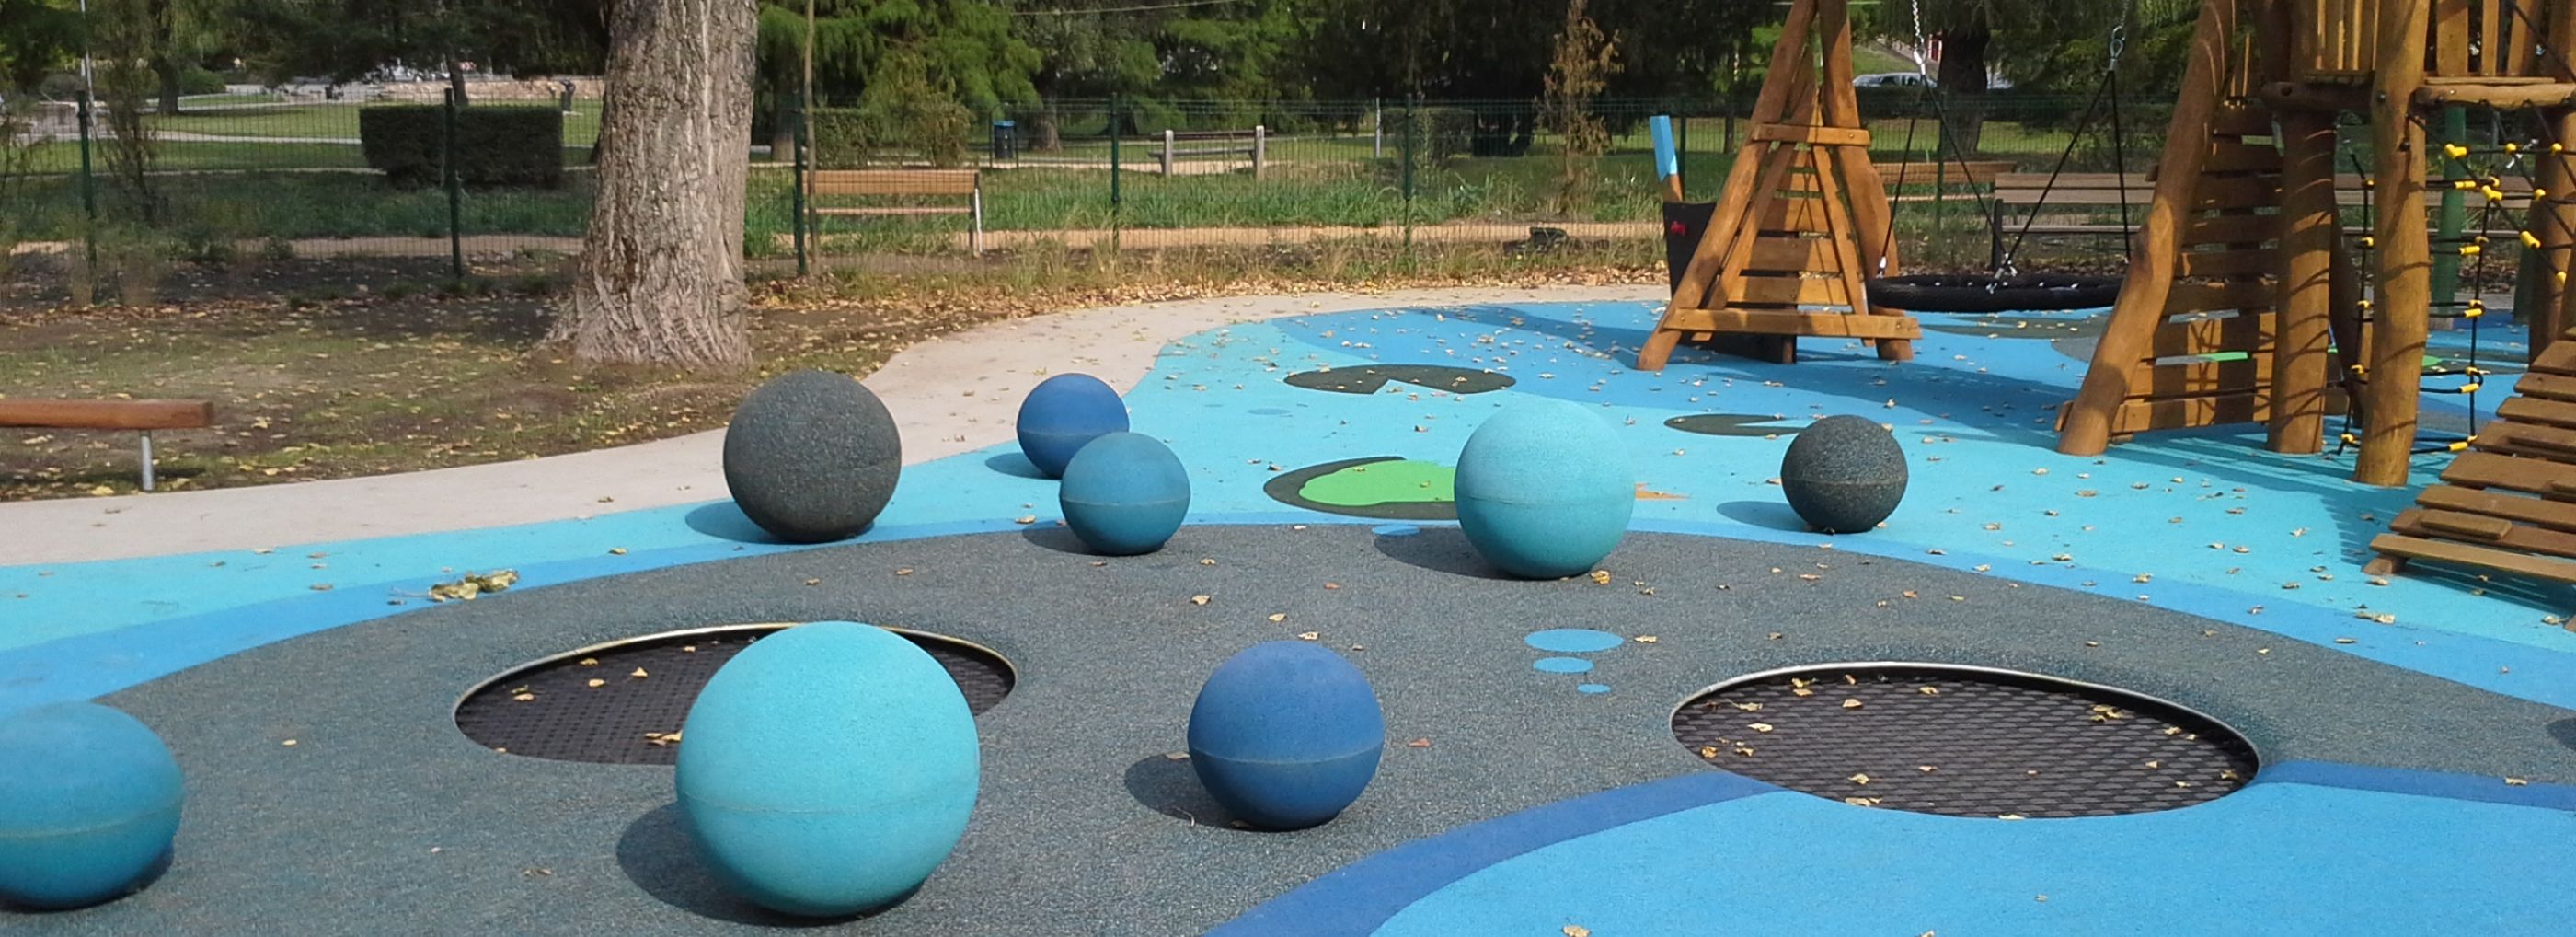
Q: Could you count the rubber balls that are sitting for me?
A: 8